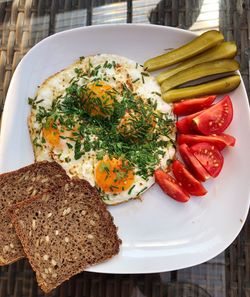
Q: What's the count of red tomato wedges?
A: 8